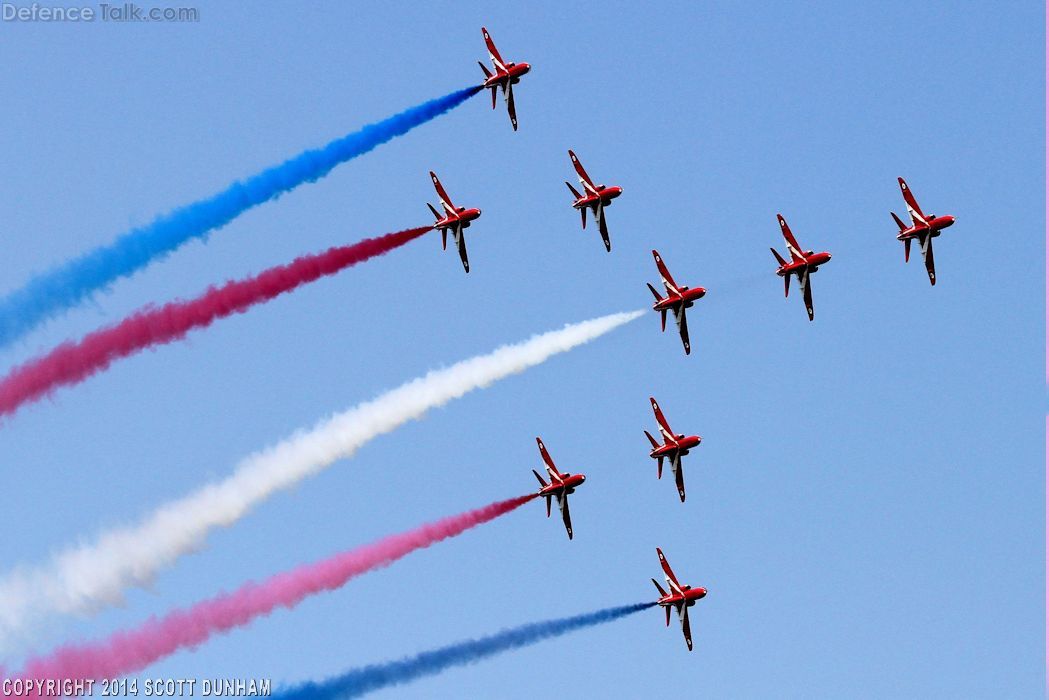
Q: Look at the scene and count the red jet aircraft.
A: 9